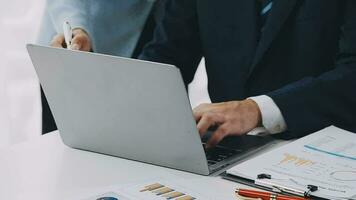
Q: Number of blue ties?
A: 1